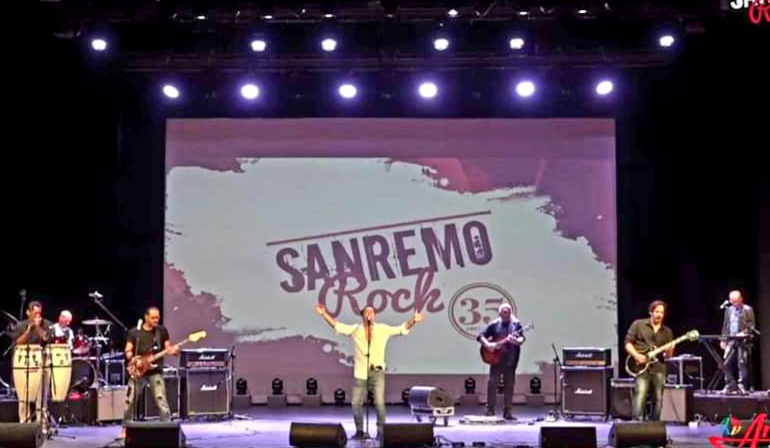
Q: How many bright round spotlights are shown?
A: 12